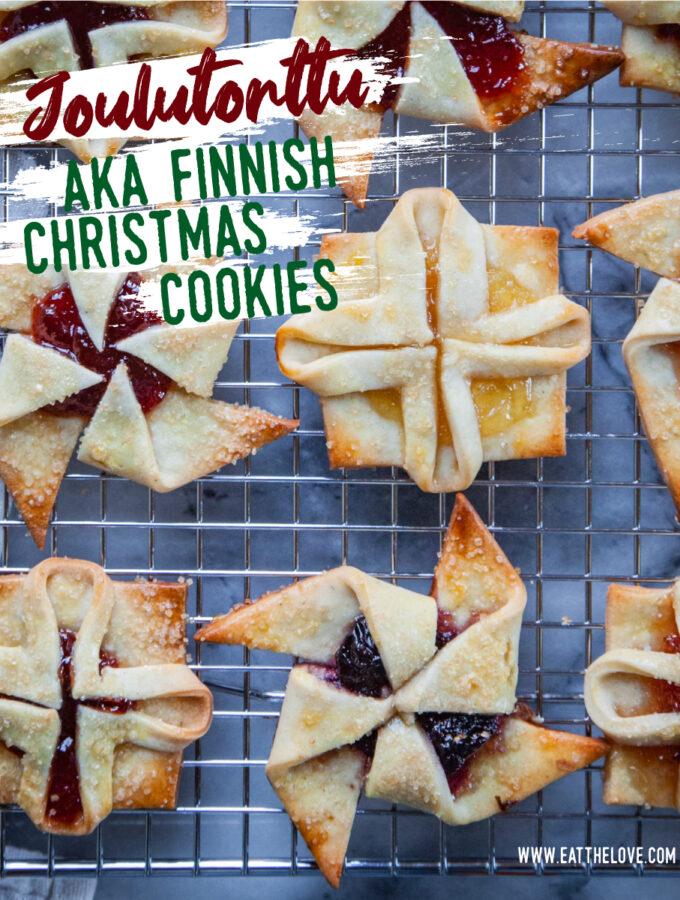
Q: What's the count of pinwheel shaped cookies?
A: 4